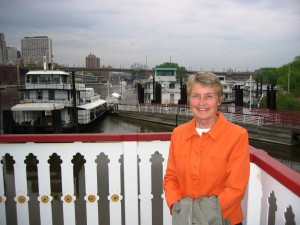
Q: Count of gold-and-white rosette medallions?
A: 6